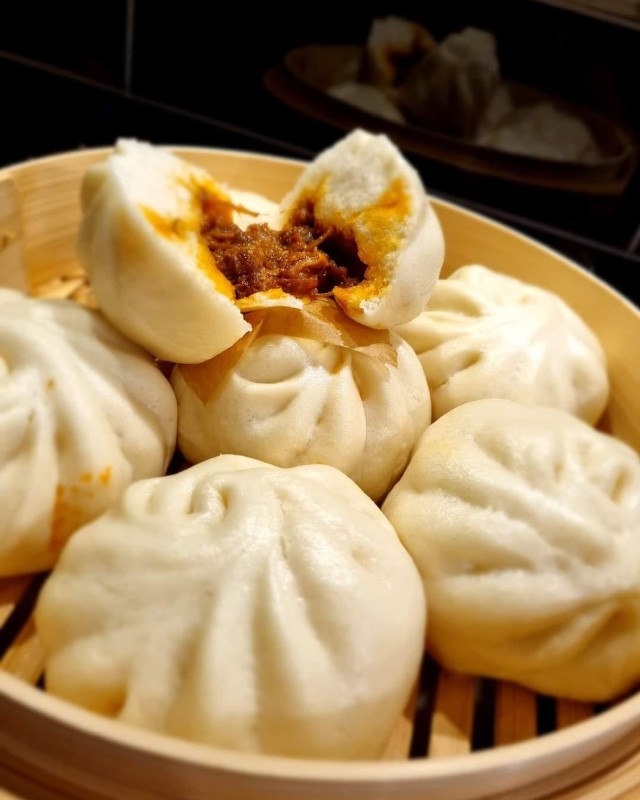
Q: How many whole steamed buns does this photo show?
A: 5